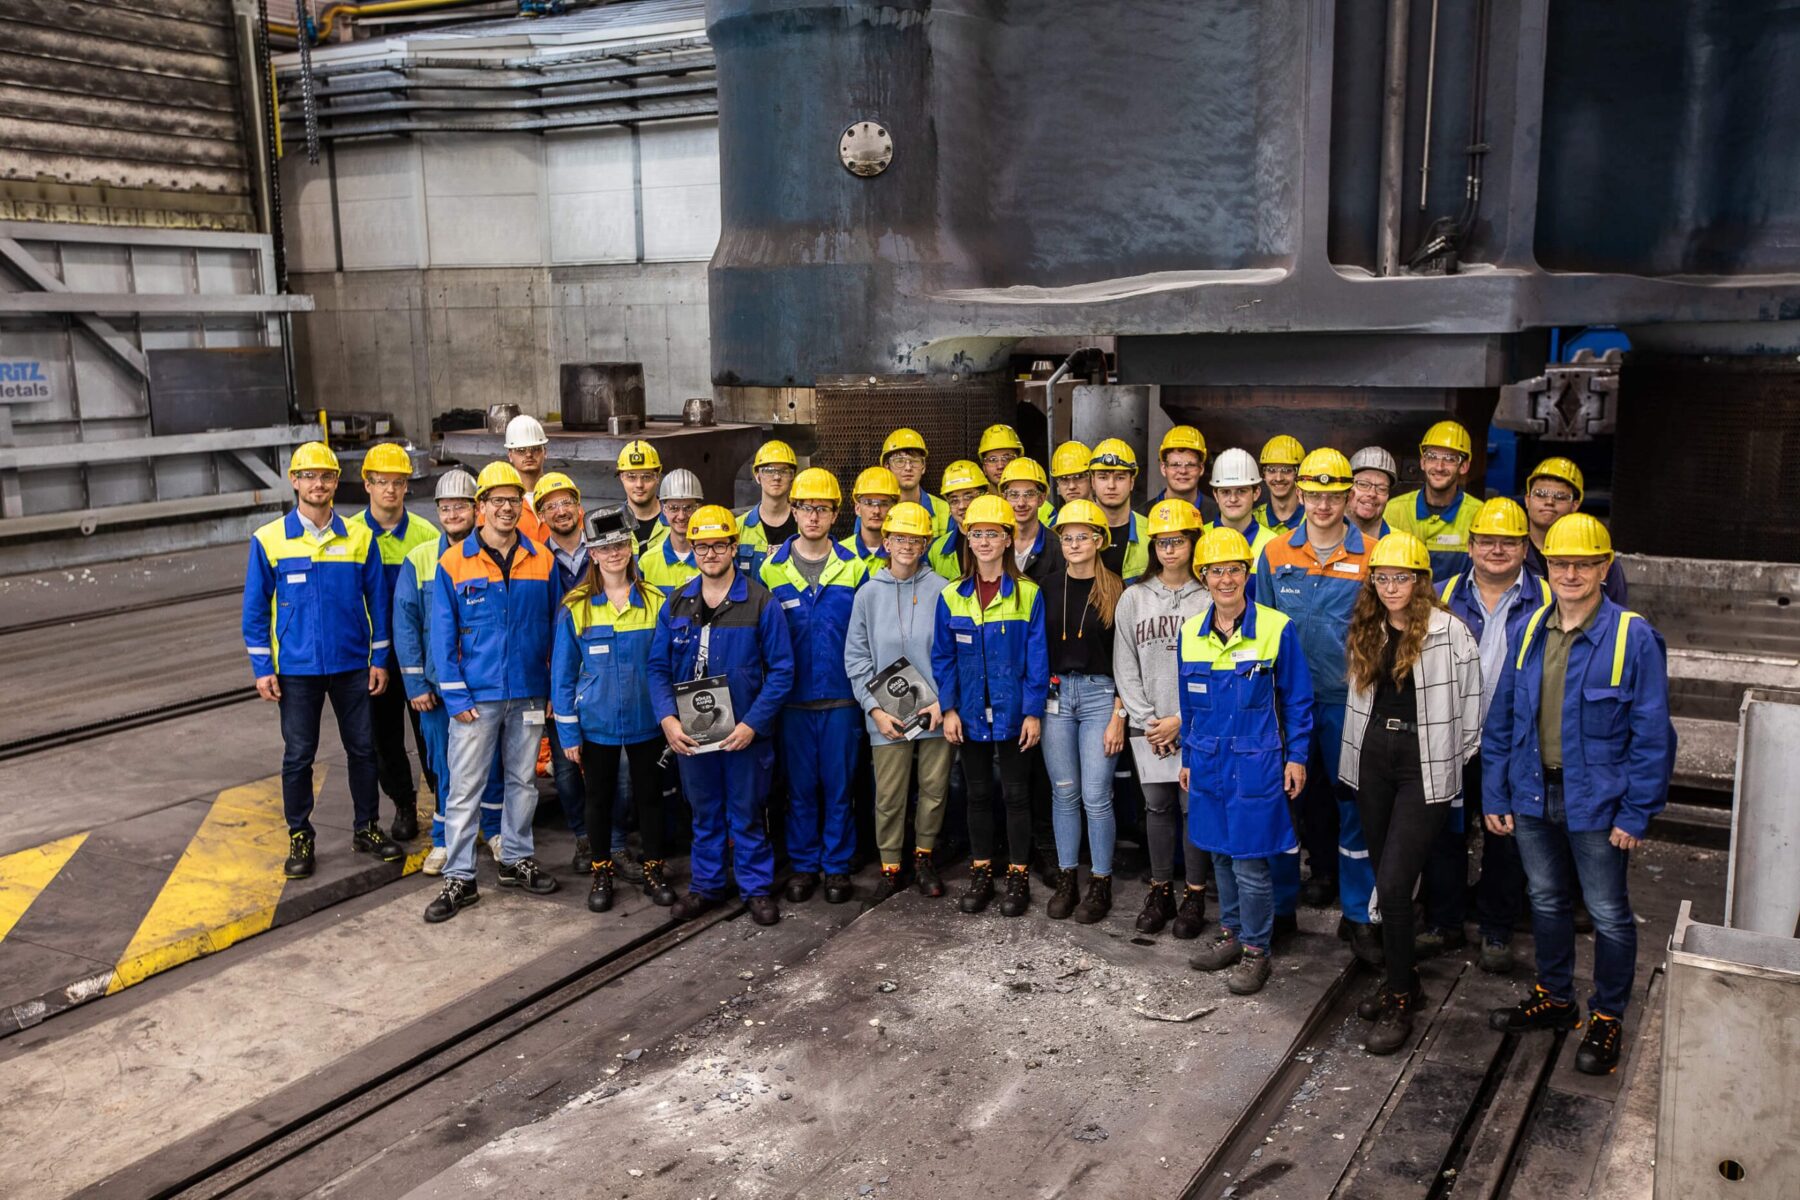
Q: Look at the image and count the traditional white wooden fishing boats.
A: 0